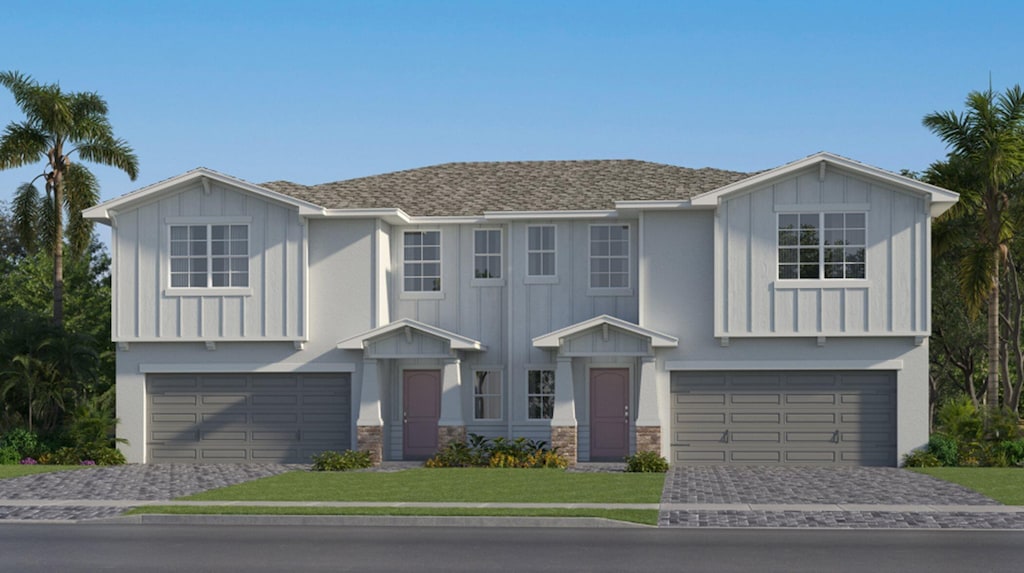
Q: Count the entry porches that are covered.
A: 2